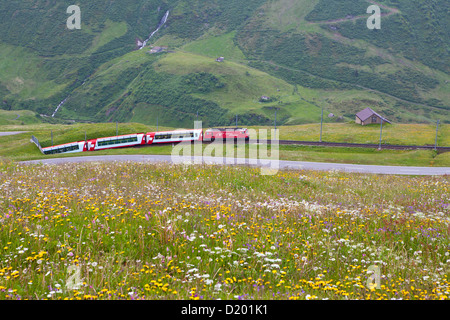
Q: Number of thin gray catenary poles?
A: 10